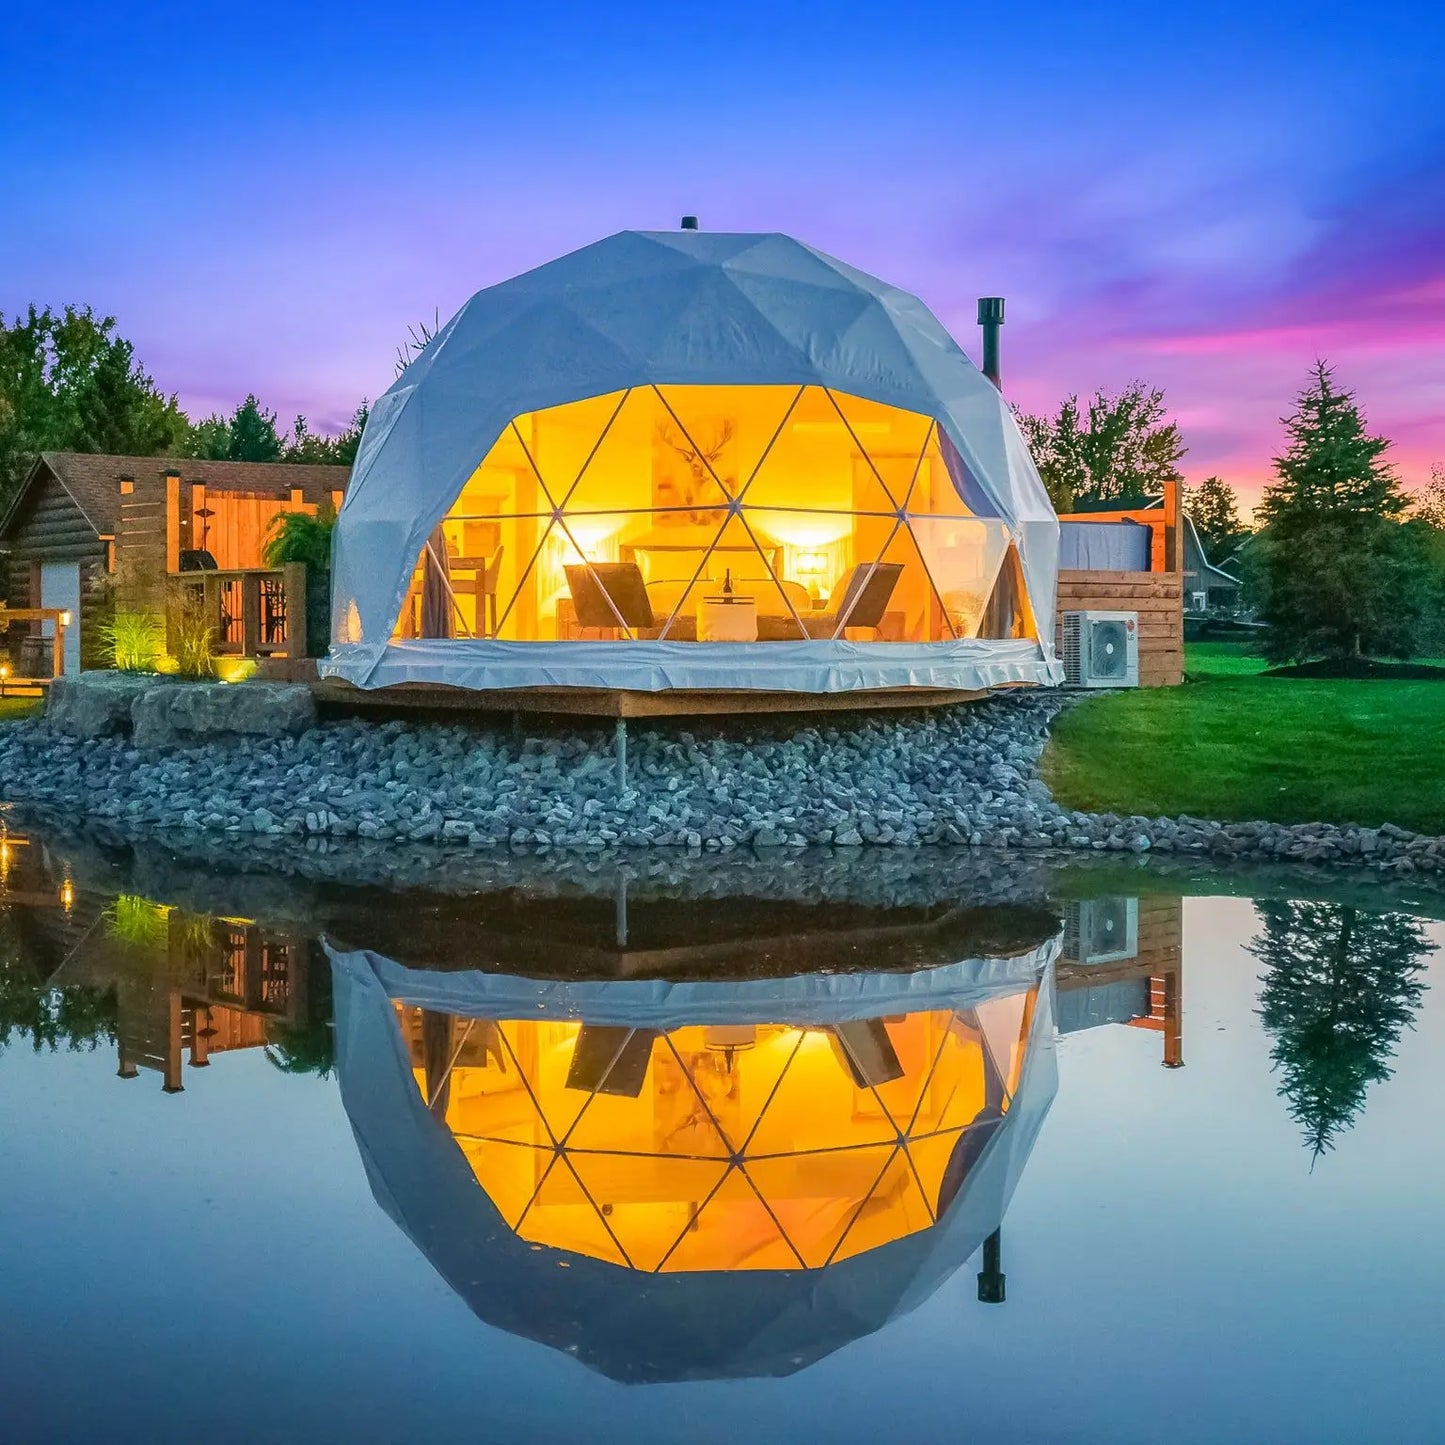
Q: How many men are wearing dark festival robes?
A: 0